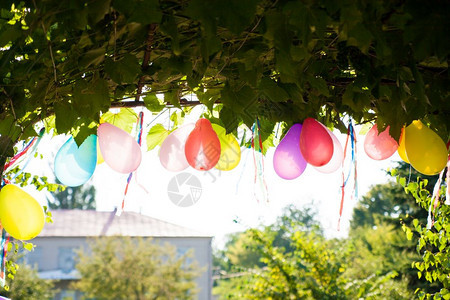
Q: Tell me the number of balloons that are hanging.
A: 13